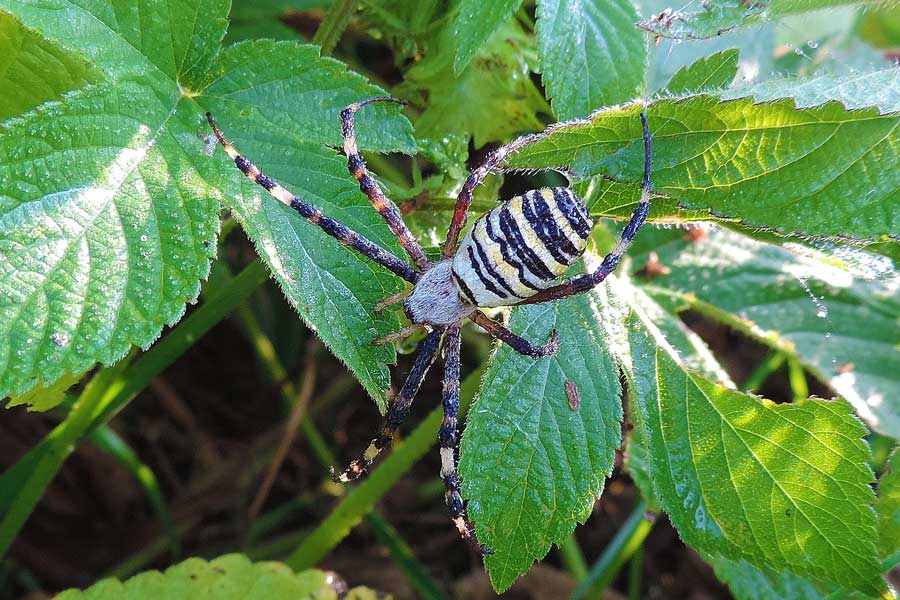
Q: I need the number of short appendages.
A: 2